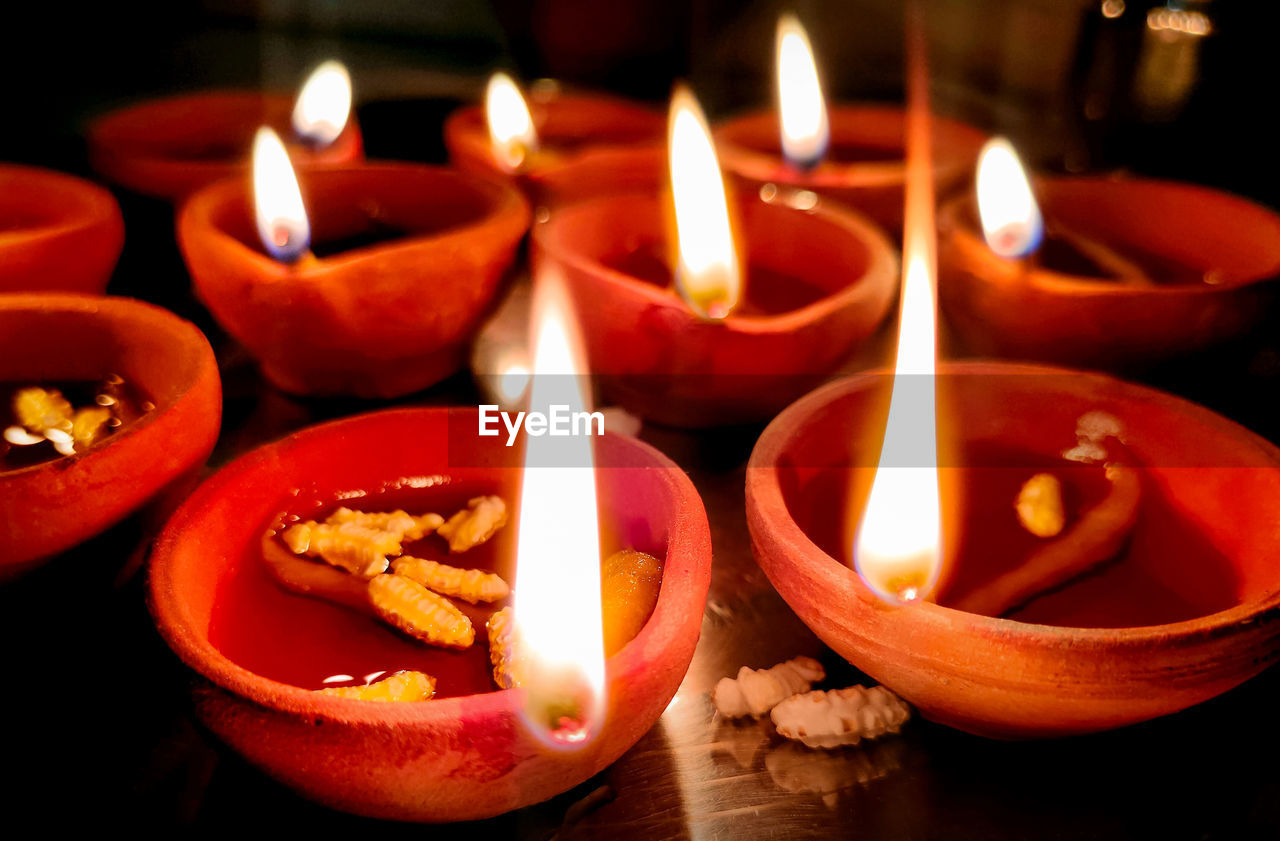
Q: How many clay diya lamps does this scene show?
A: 10